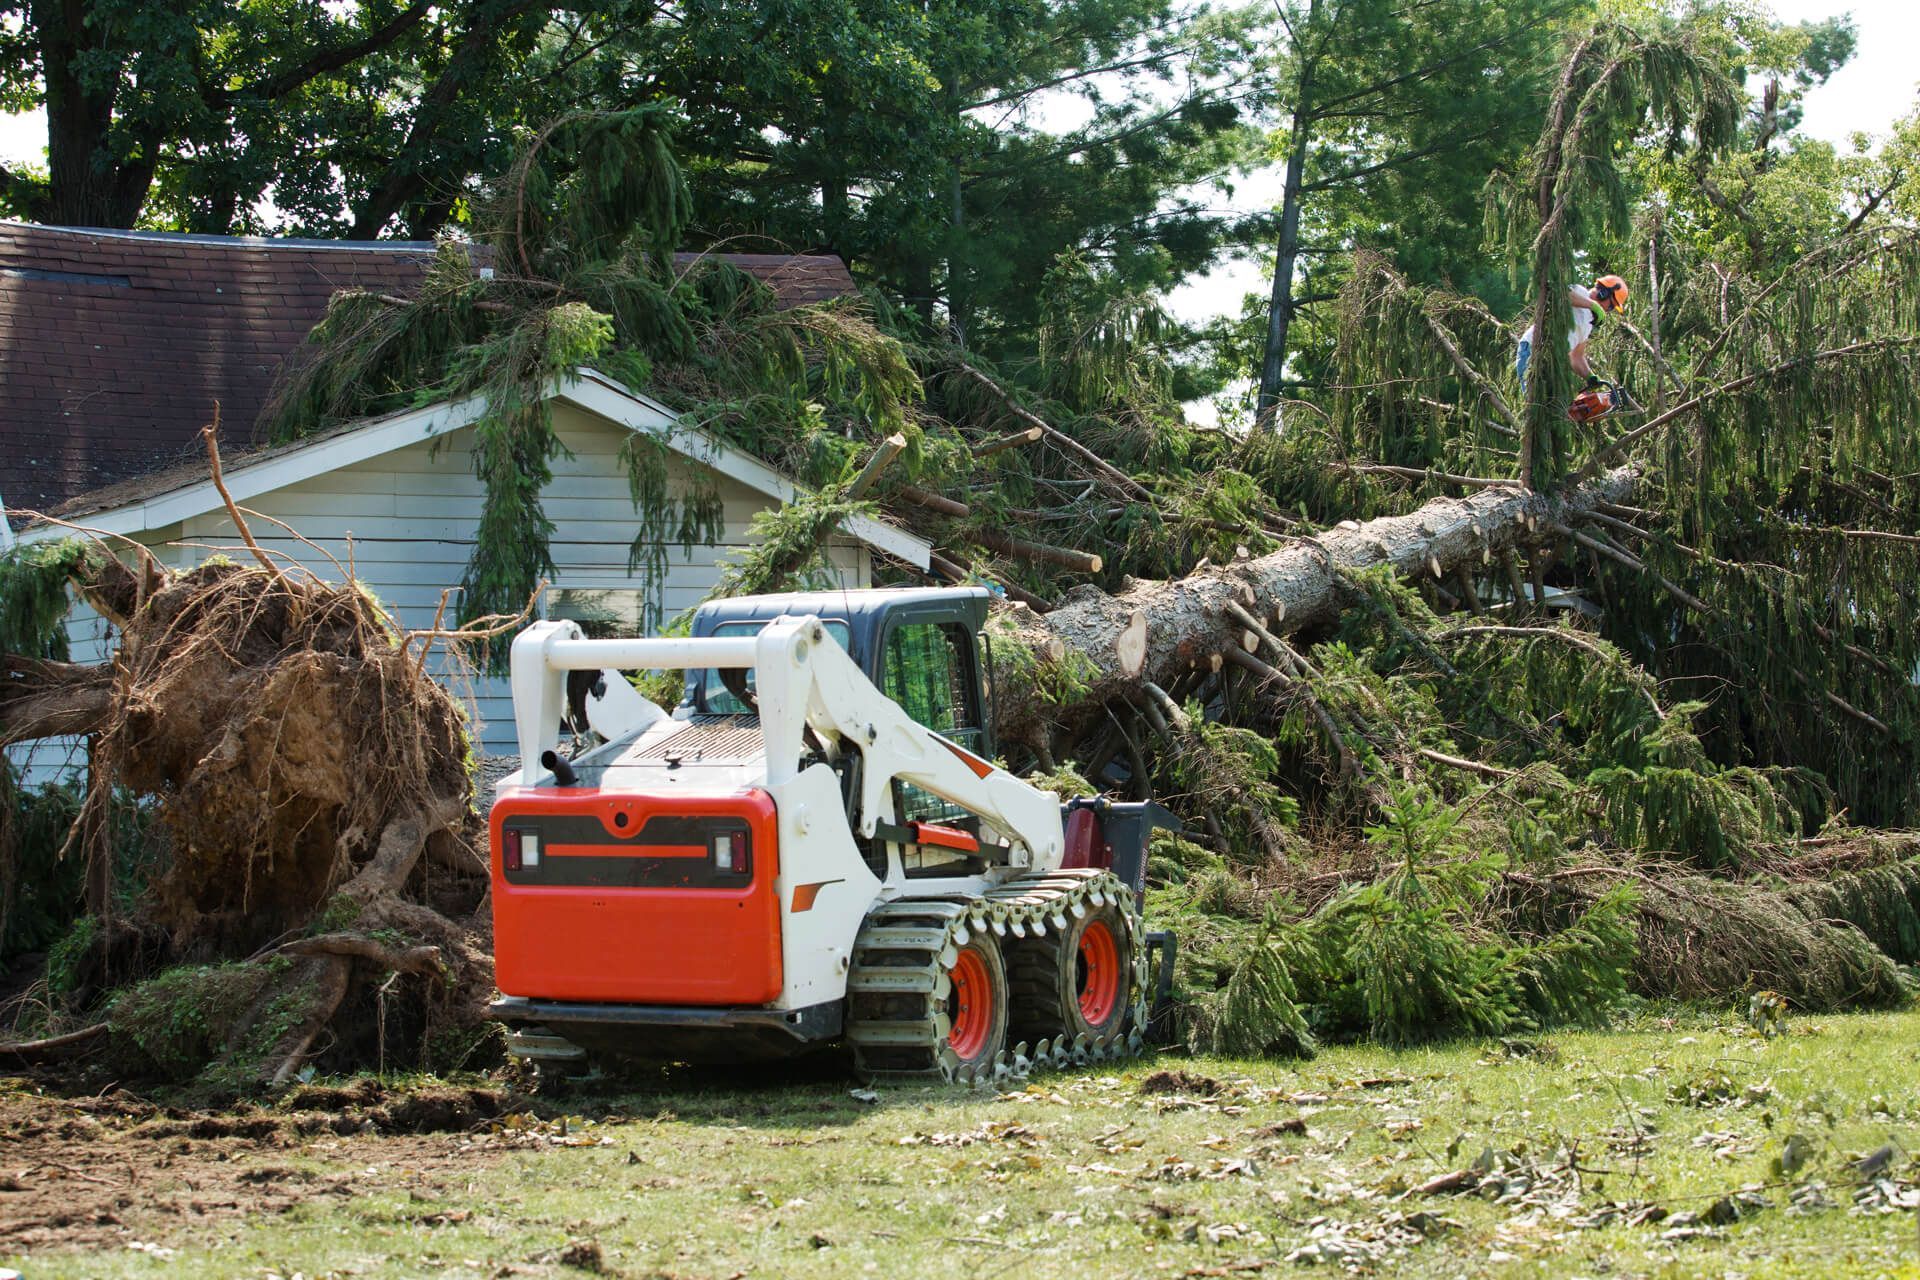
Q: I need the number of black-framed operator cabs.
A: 1